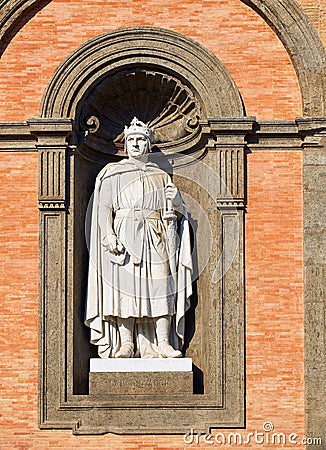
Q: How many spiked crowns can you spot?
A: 1